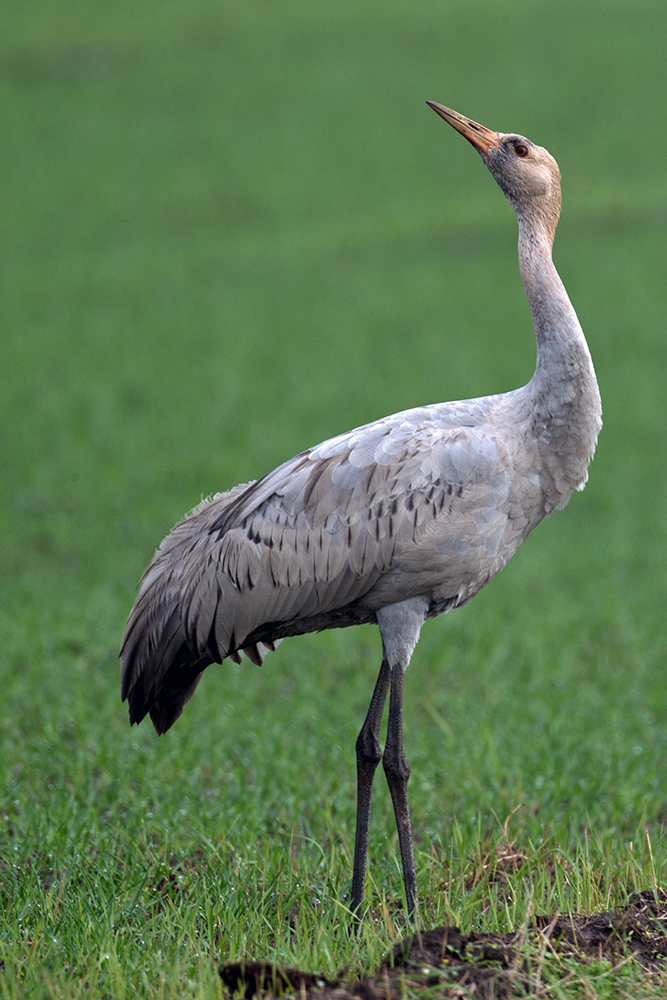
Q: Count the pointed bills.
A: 1